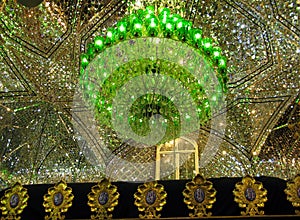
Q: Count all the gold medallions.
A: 7